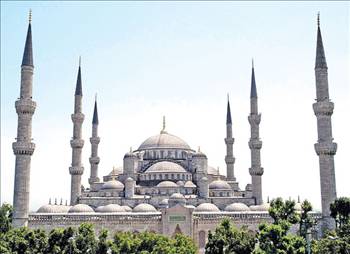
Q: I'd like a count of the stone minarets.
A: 6